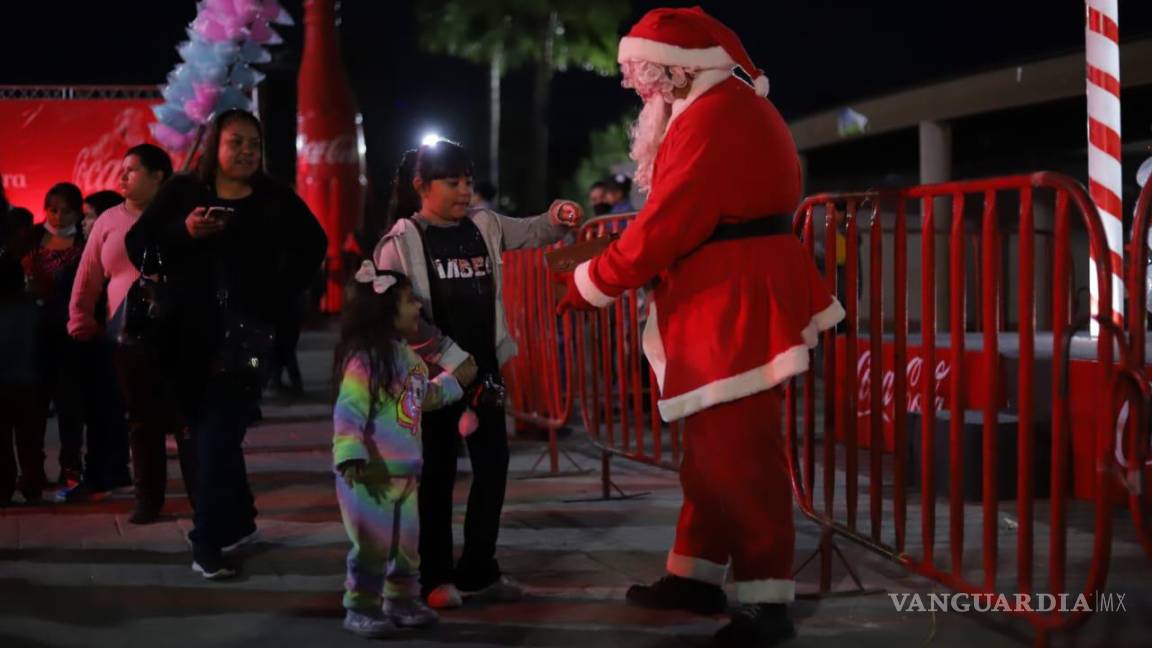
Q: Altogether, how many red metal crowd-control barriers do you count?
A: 4